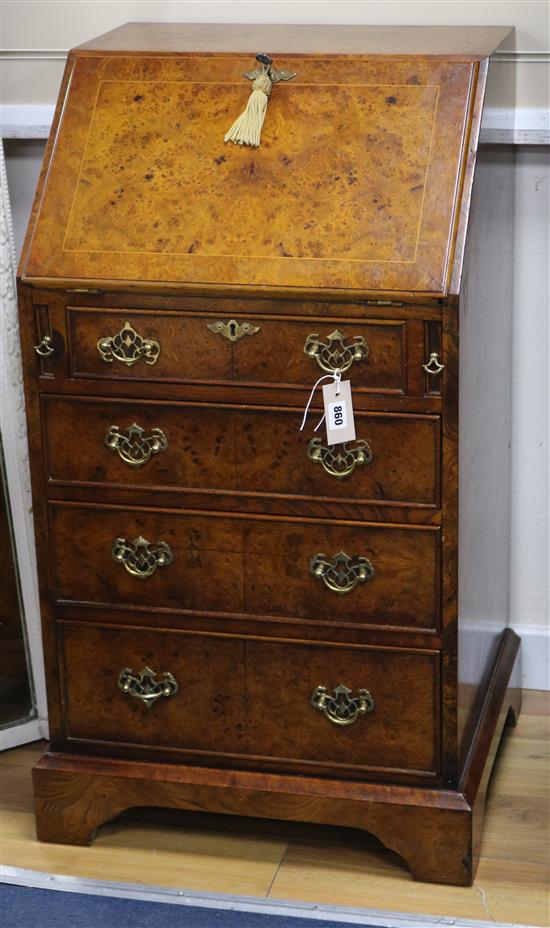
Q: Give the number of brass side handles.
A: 2